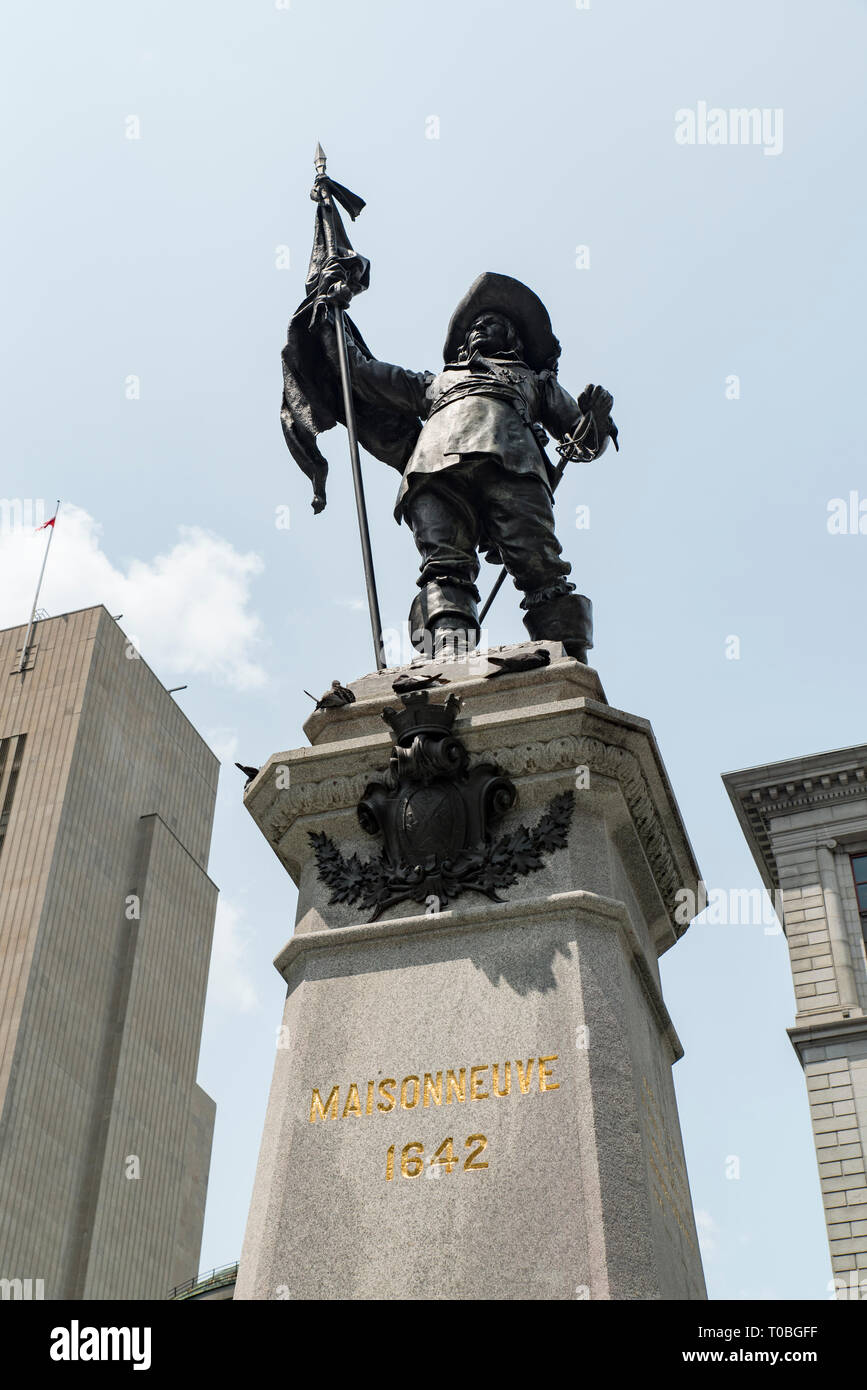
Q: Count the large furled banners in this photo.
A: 1